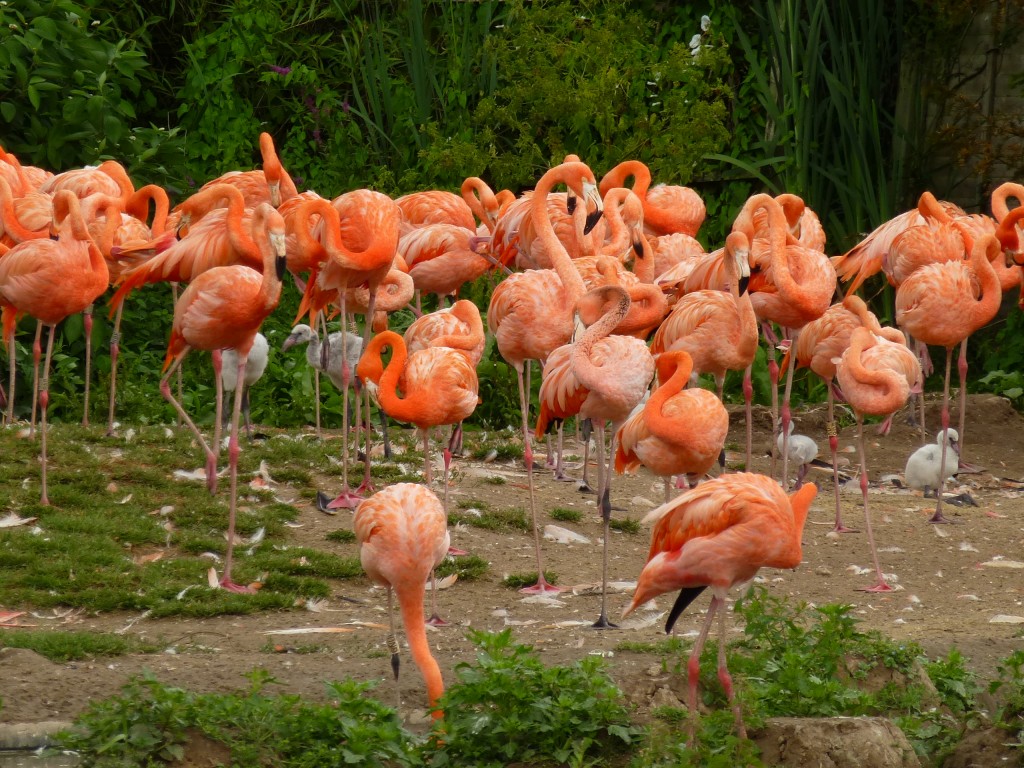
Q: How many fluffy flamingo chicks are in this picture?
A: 4